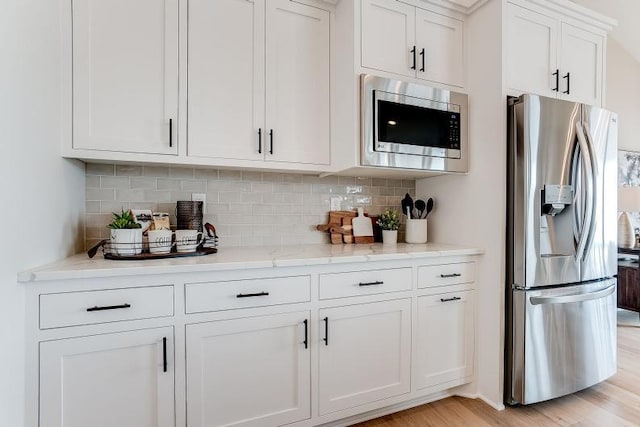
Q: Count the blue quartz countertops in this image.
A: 0